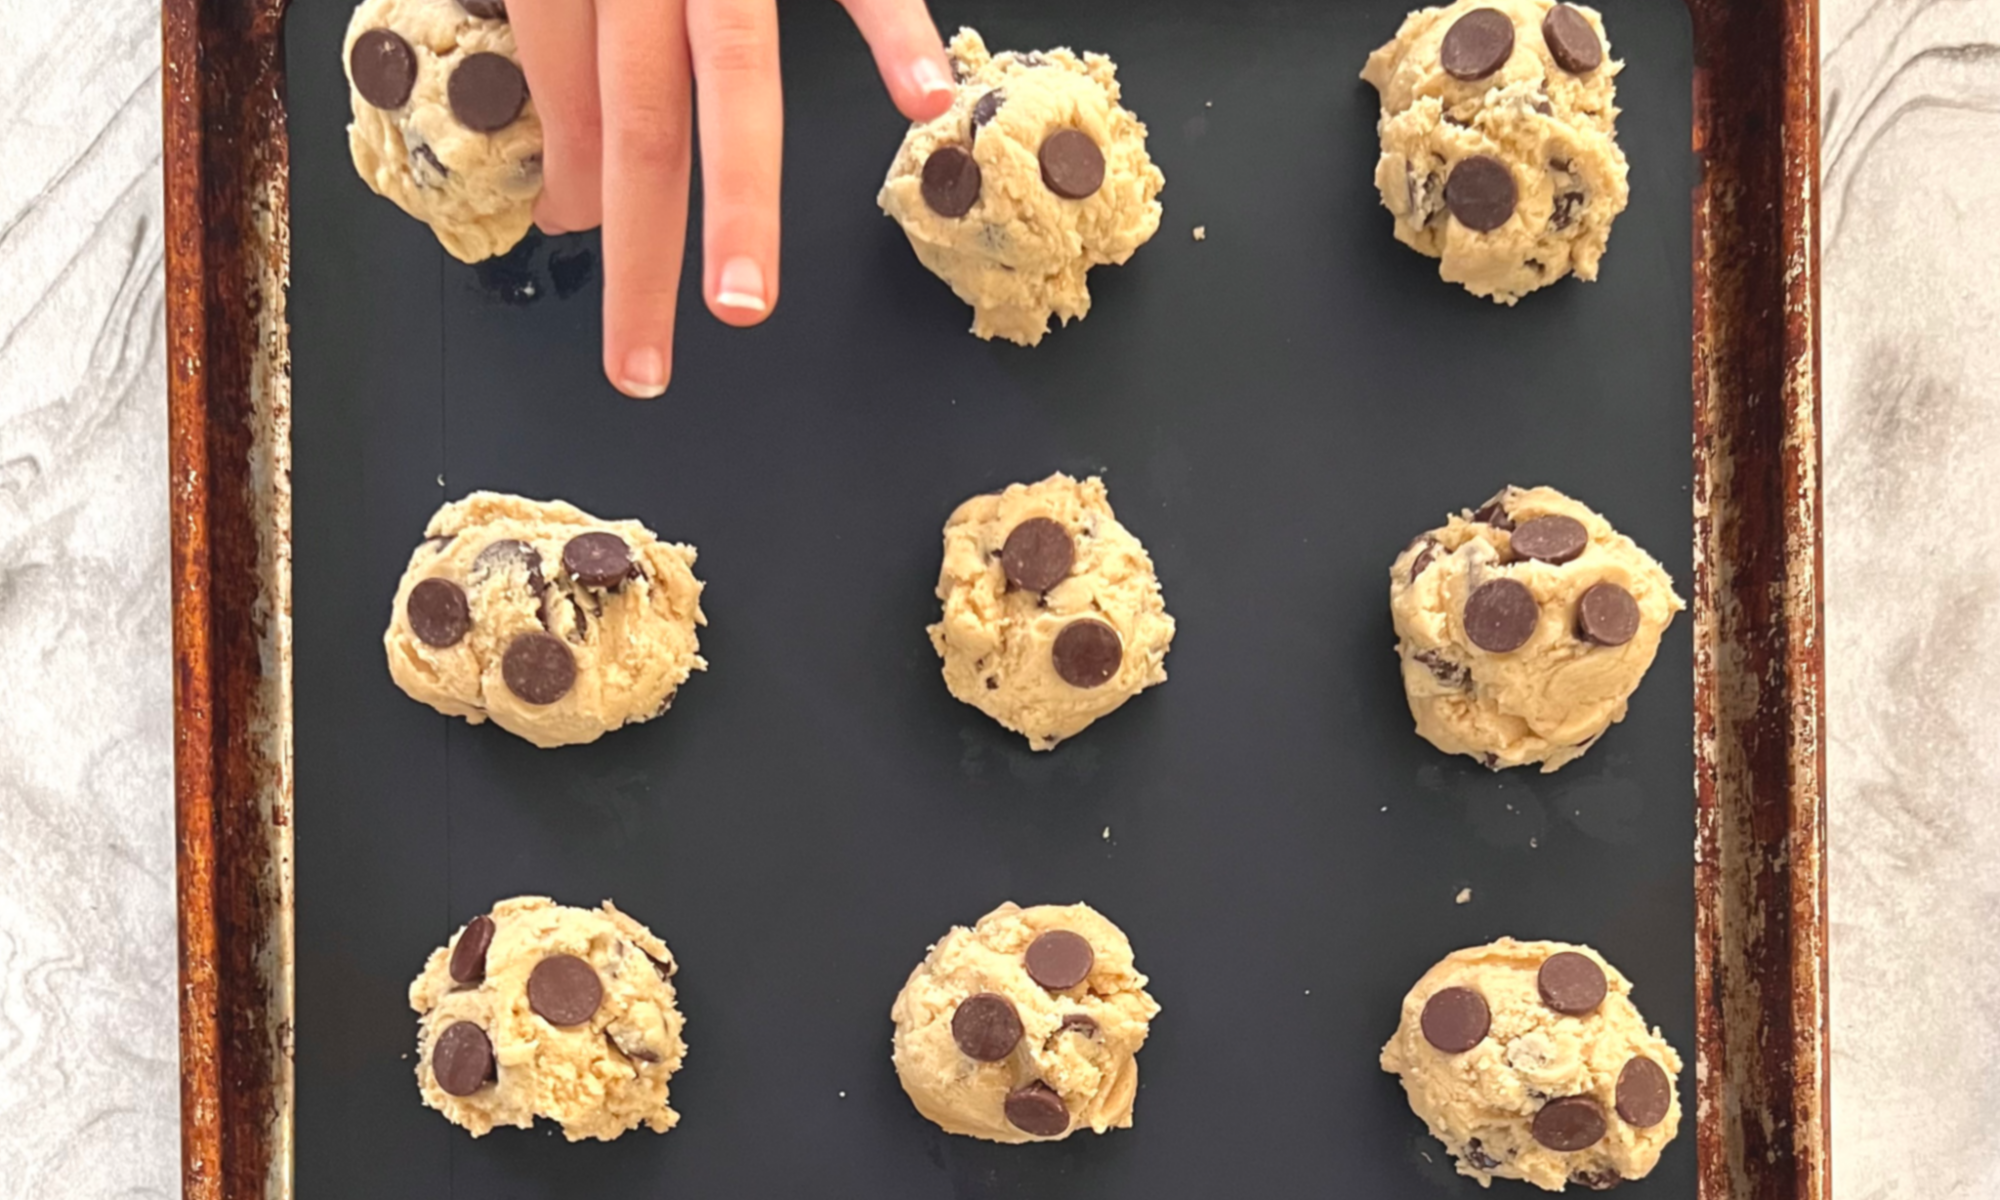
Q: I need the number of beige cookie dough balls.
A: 9